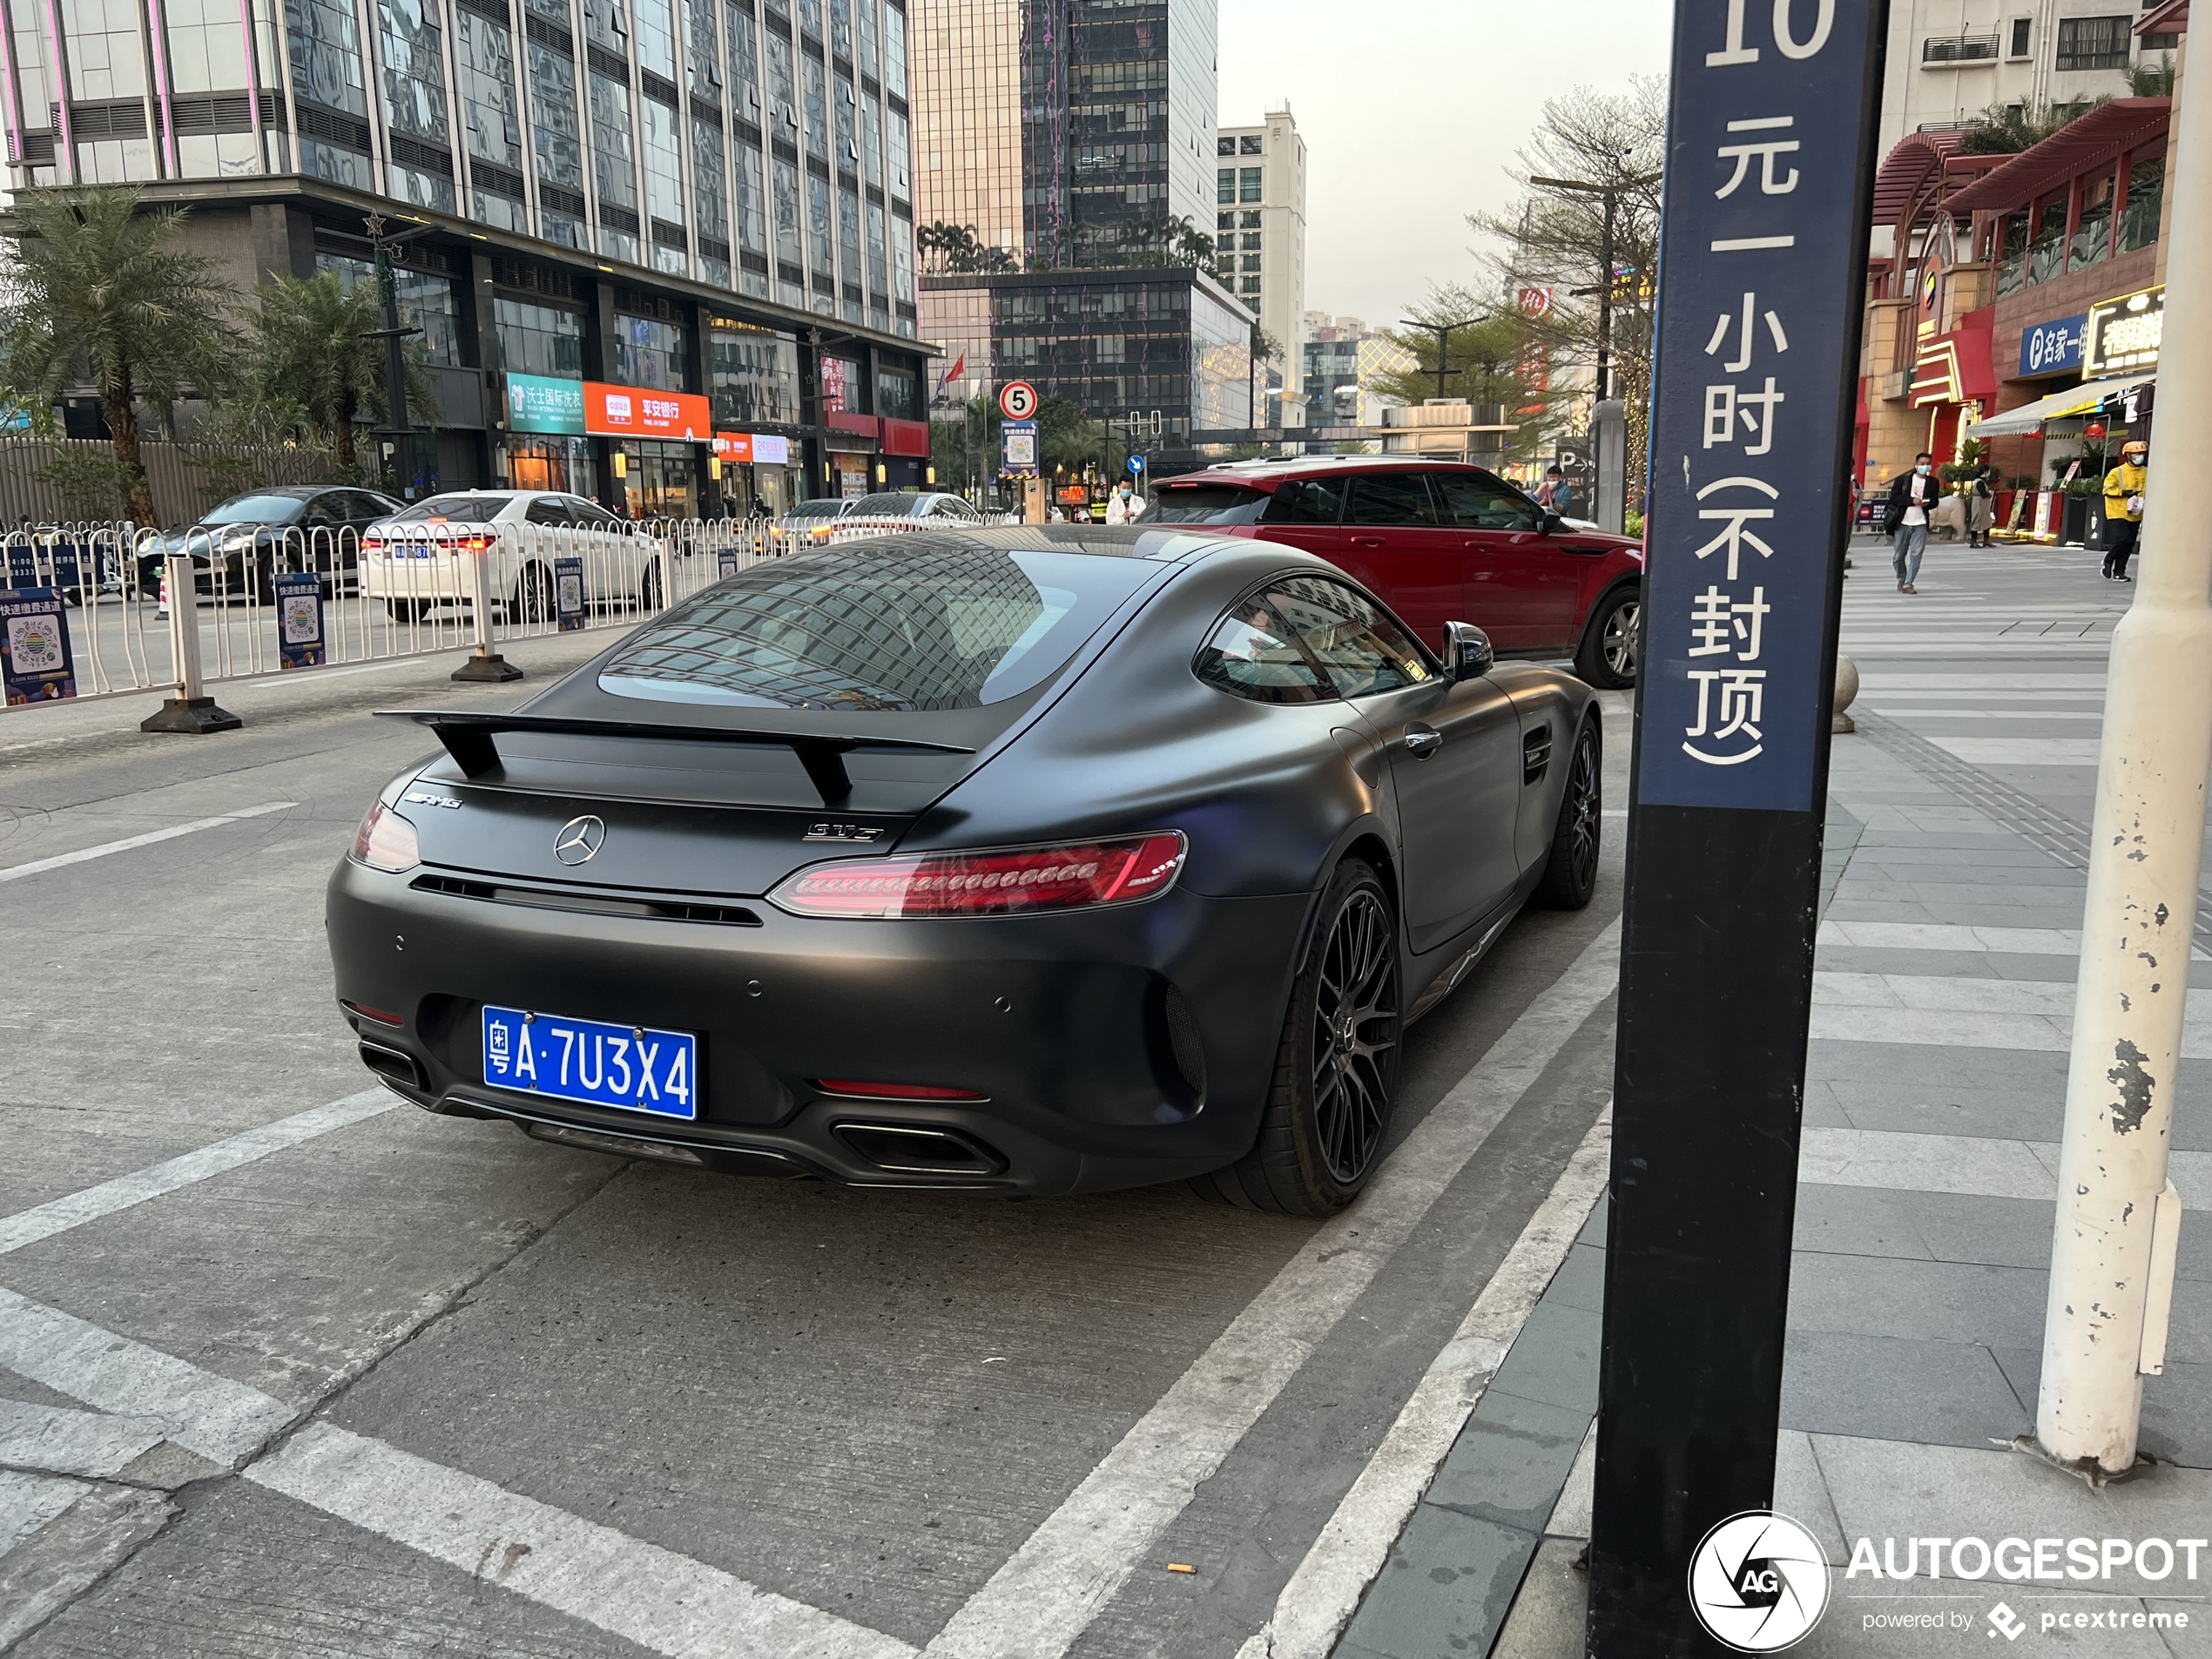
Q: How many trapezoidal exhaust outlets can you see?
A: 2